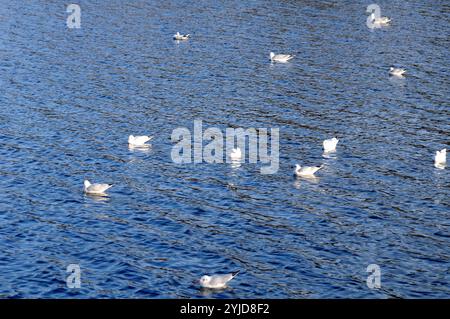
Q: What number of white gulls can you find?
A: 11